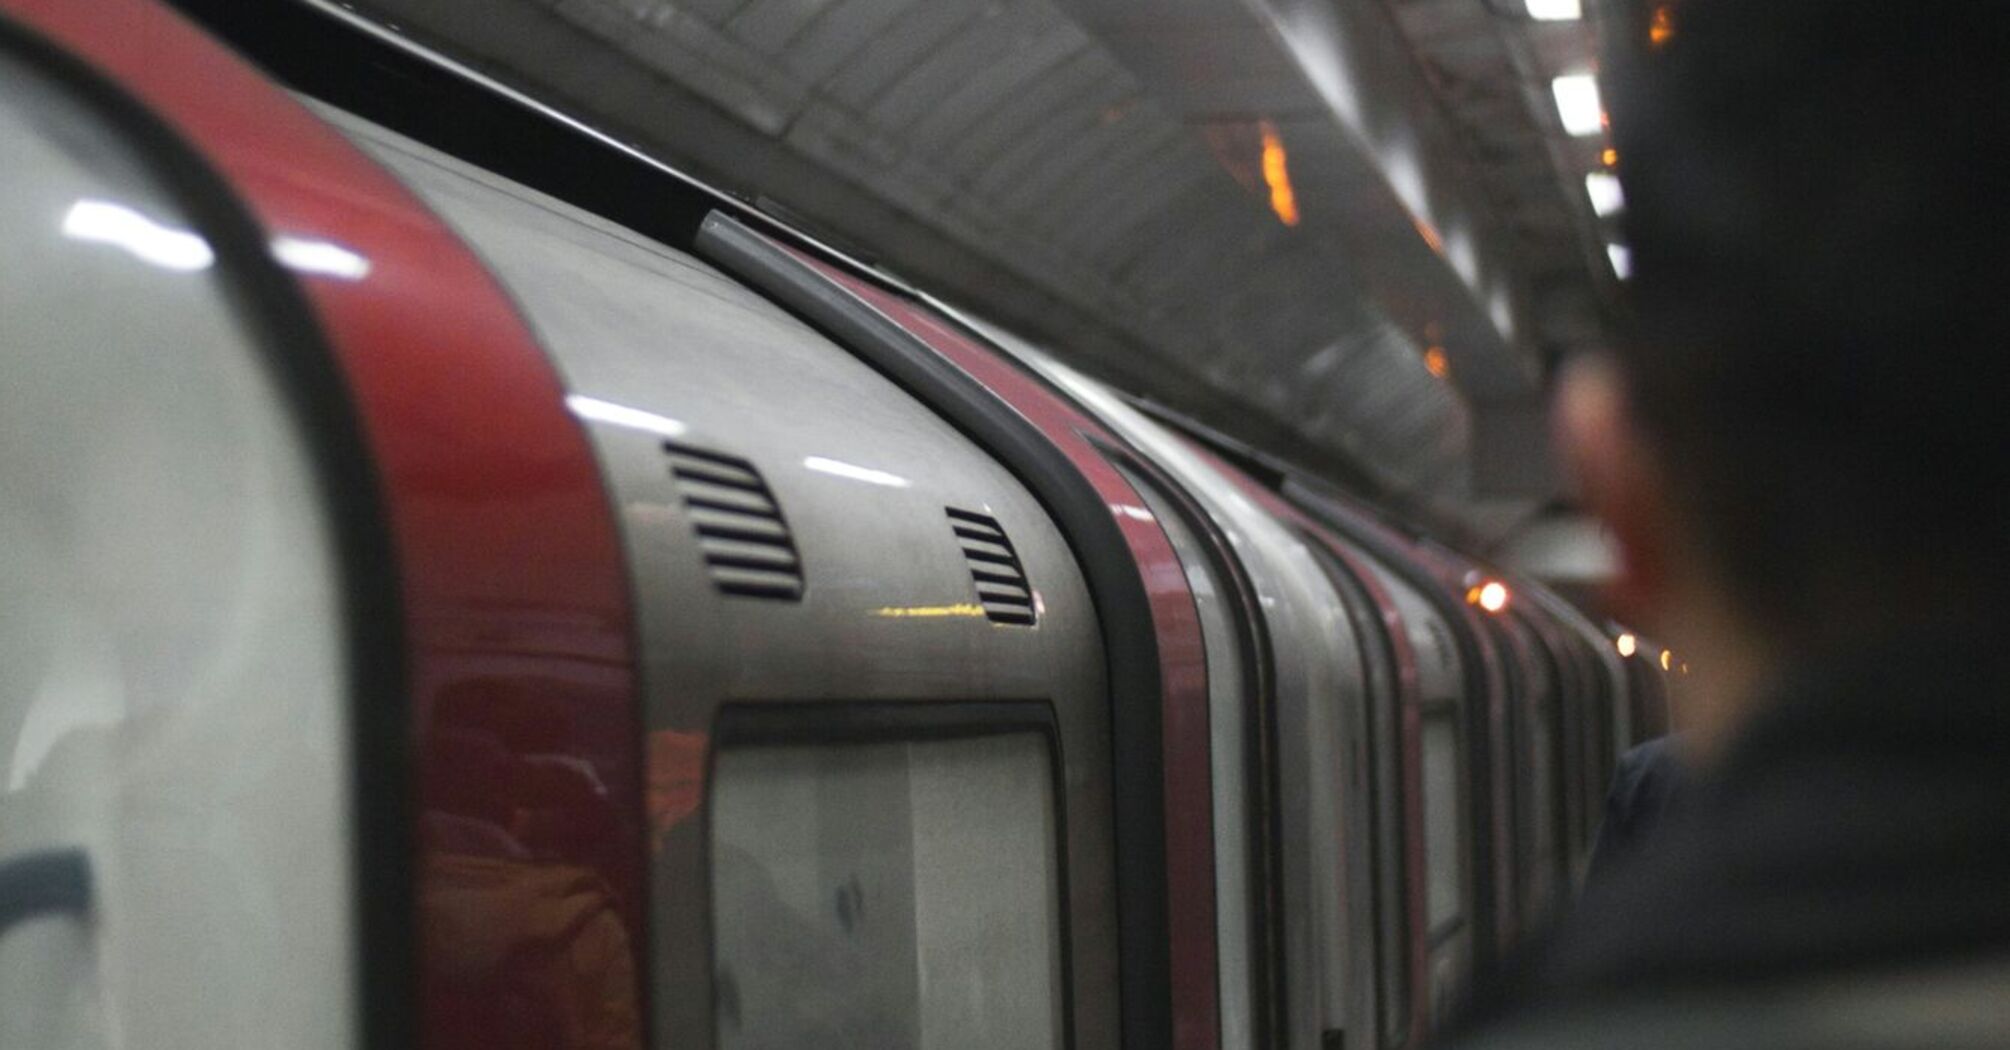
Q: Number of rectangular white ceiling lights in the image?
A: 4